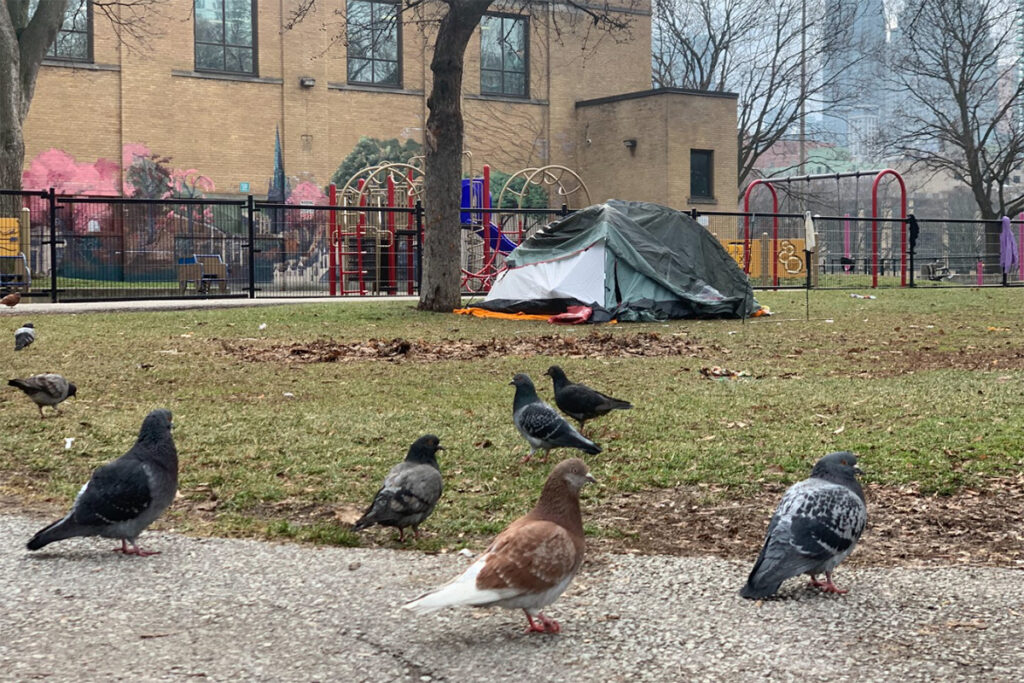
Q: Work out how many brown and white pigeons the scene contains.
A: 1